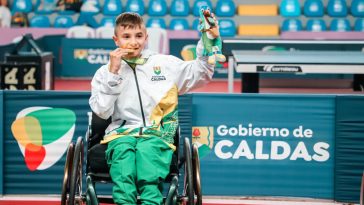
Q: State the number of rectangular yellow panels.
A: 2